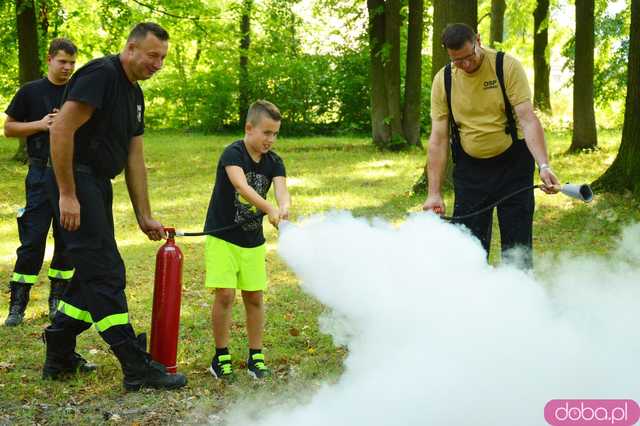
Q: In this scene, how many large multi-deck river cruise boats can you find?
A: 0